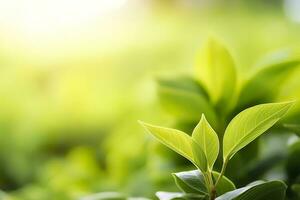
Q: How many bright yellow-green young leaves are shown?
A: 3